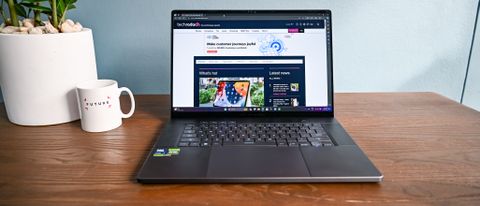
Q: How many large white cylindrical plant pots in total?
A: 1